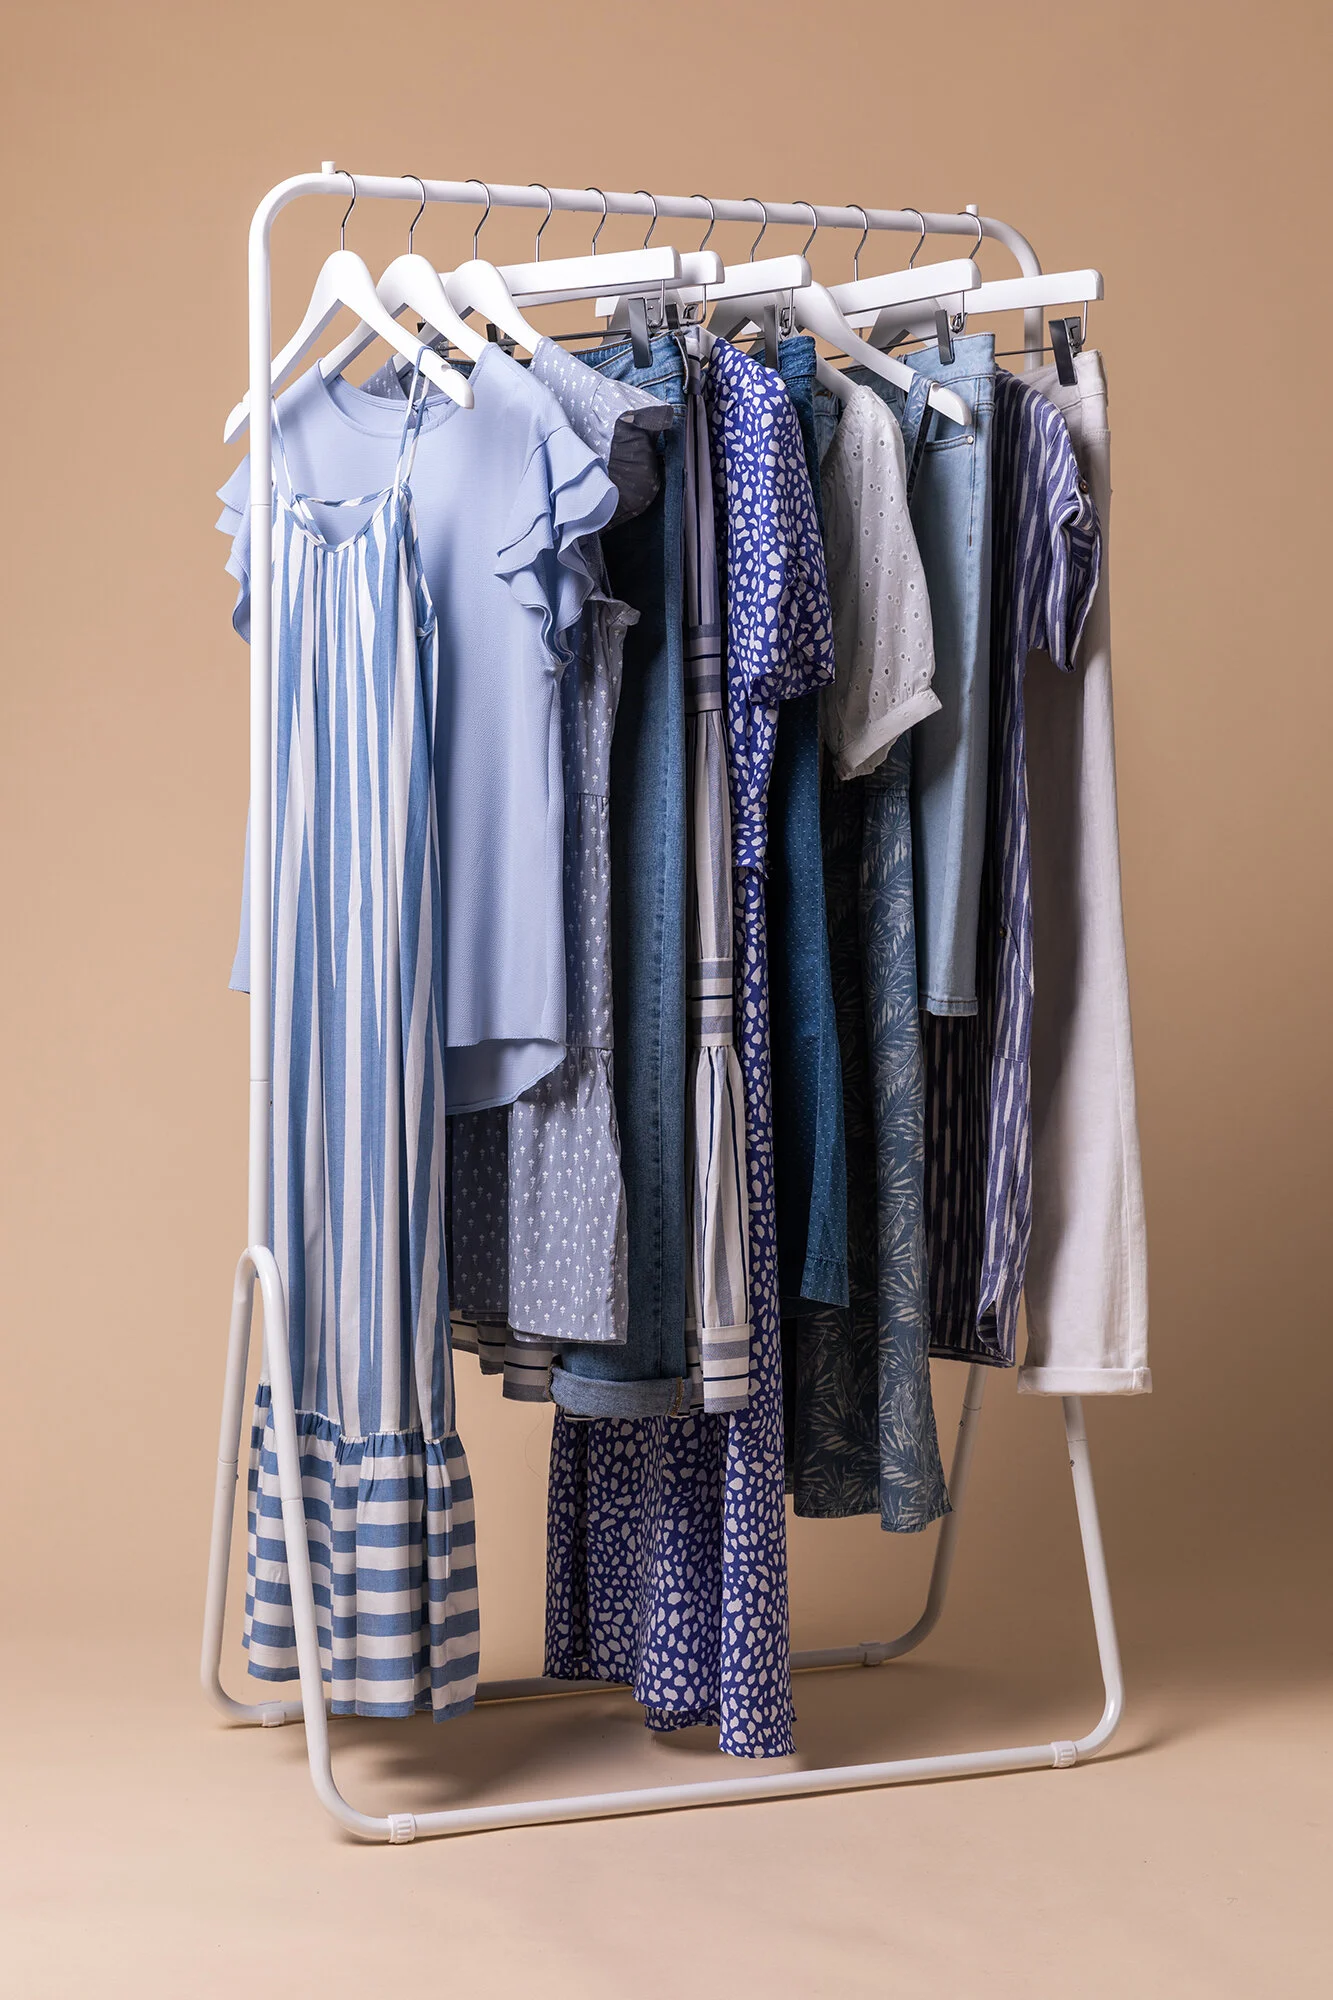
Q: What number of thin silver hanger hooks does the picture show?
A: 12